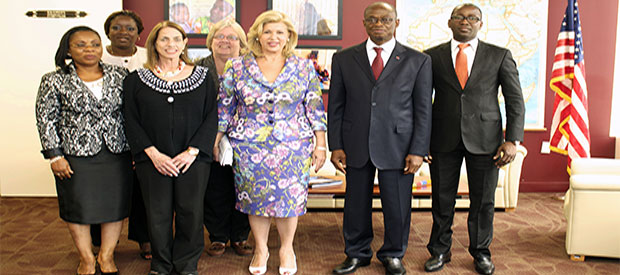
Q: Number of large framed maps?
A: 1